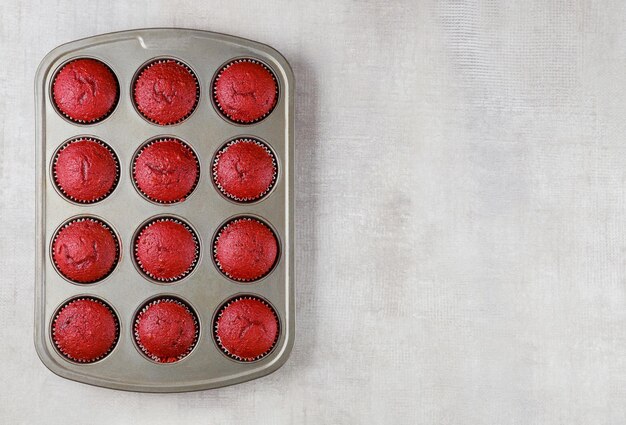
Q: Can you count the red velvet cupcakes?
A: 12